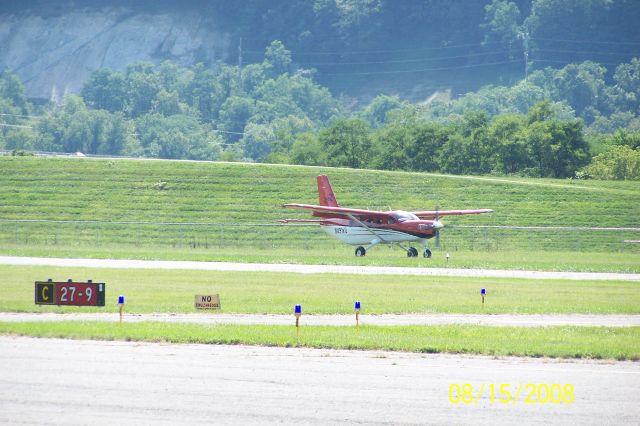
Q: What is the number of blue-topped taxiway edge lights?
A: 4